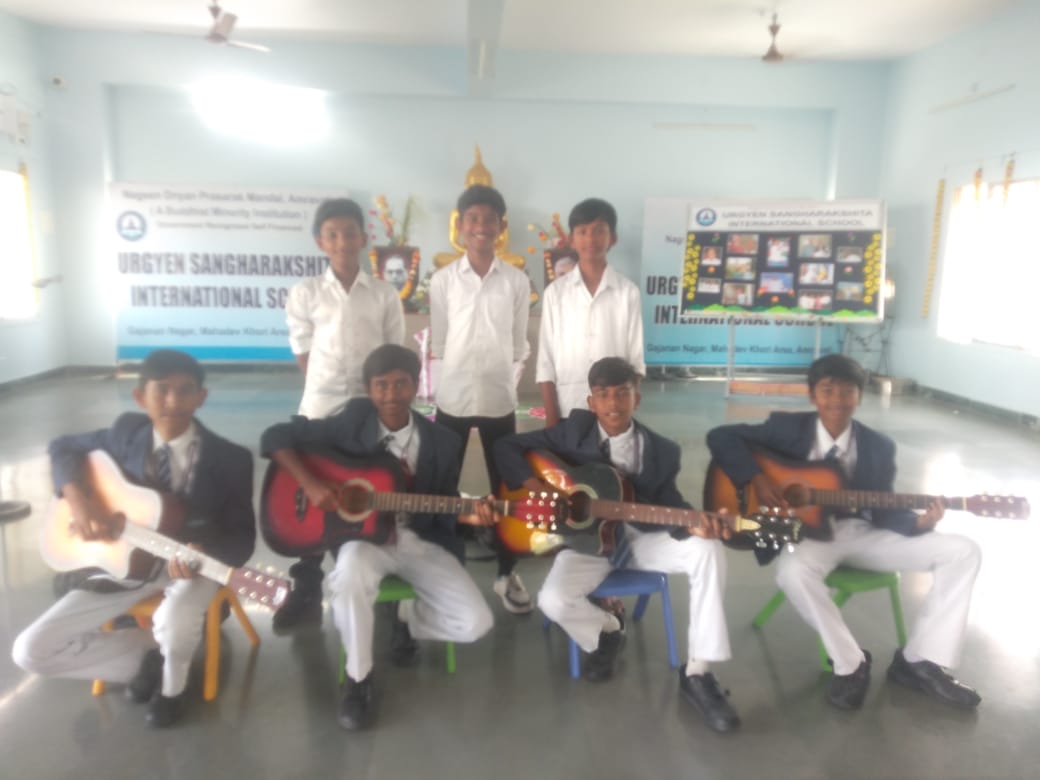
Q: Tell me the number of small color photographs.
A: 12